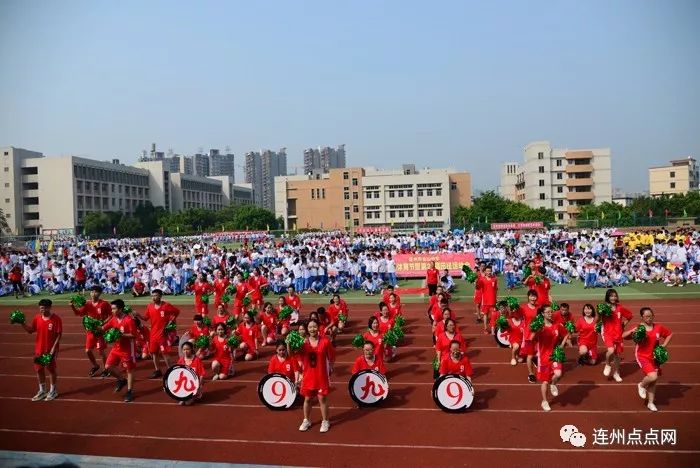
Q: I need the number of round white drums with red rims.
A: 0